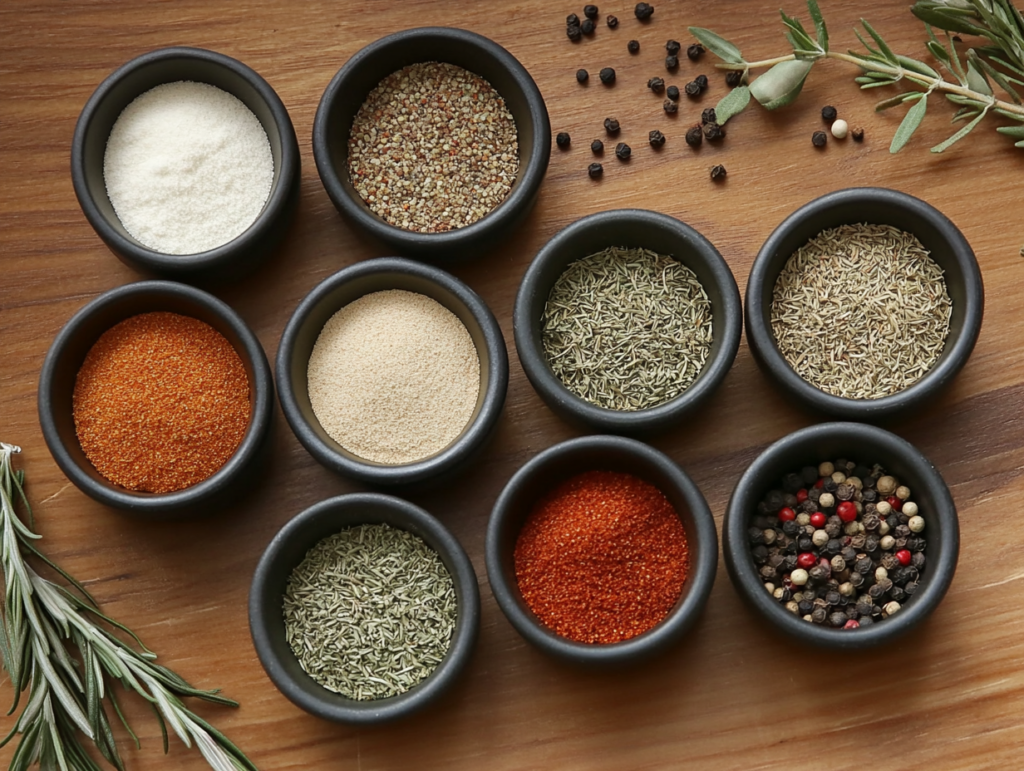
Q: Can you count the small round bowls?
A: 9